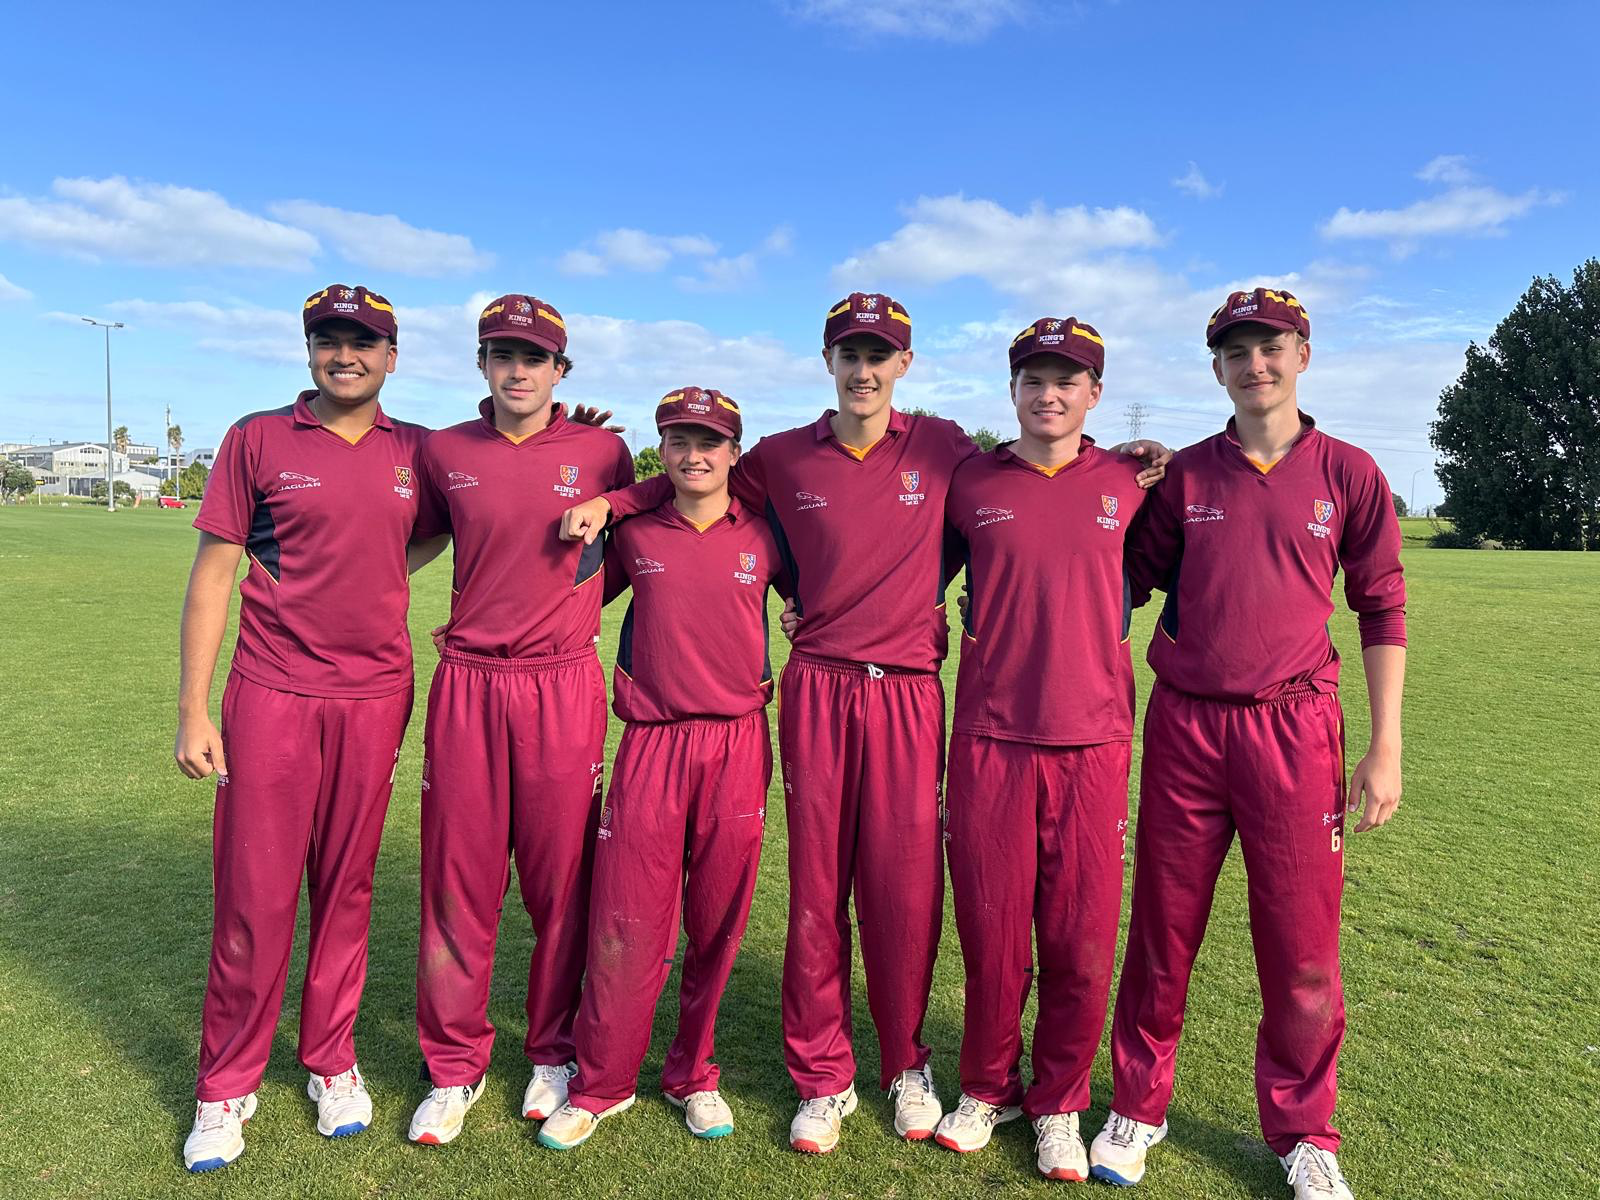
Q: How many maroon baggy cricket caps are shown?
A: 6